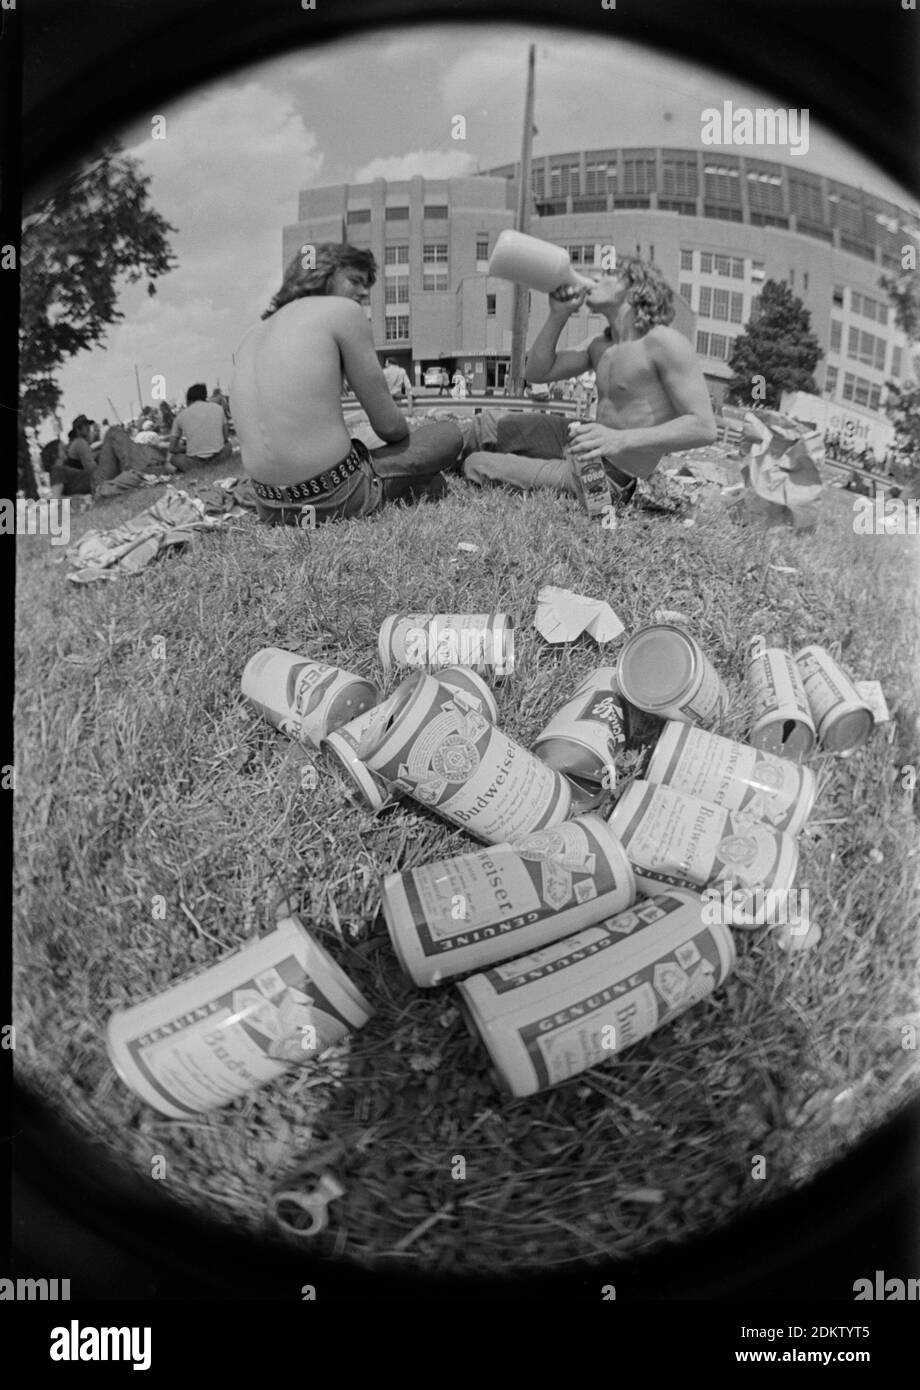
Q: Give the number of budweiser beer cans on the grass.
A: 11